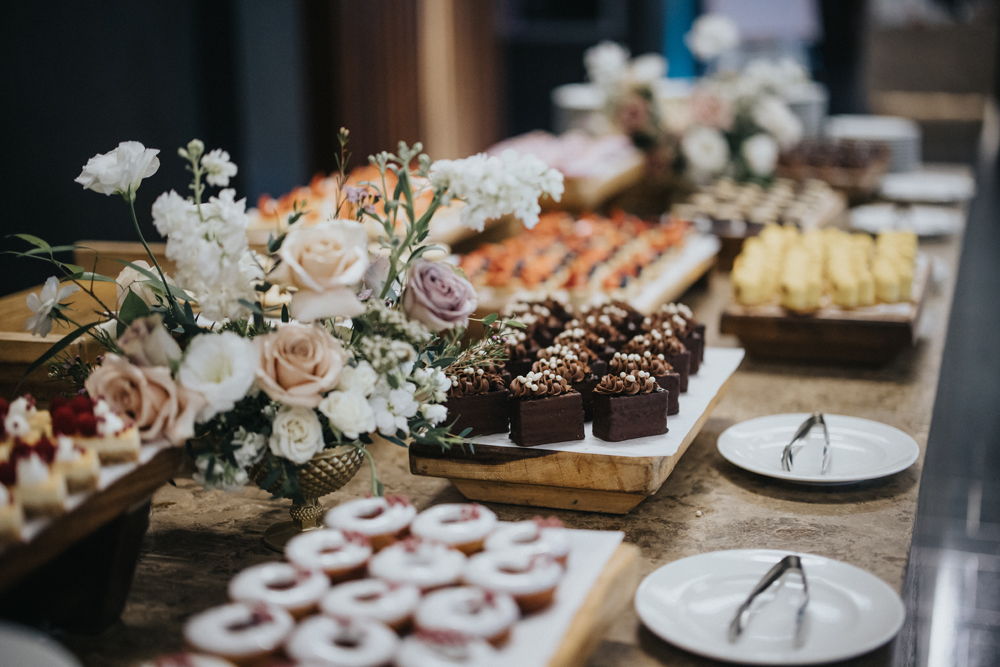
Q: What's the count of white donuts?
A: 13